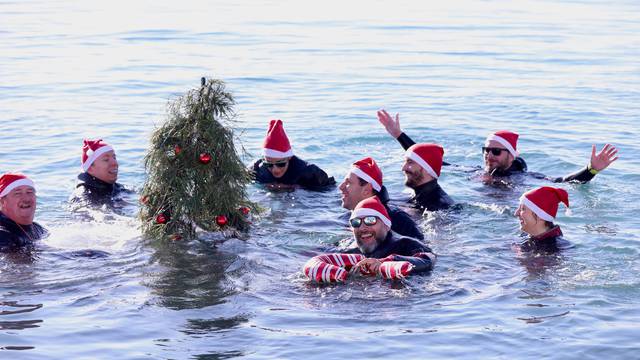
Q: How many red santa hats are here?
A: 8